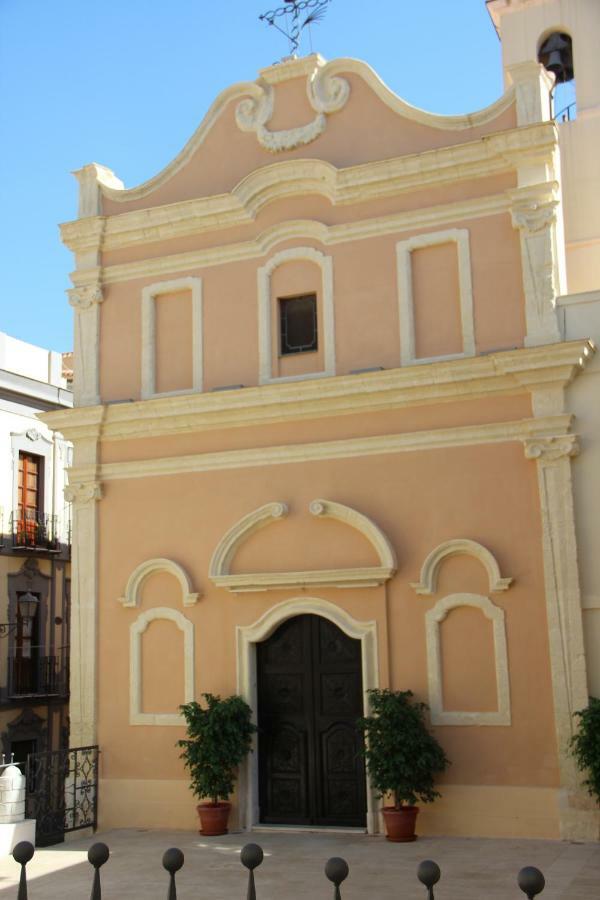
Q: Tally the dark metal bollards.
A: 7